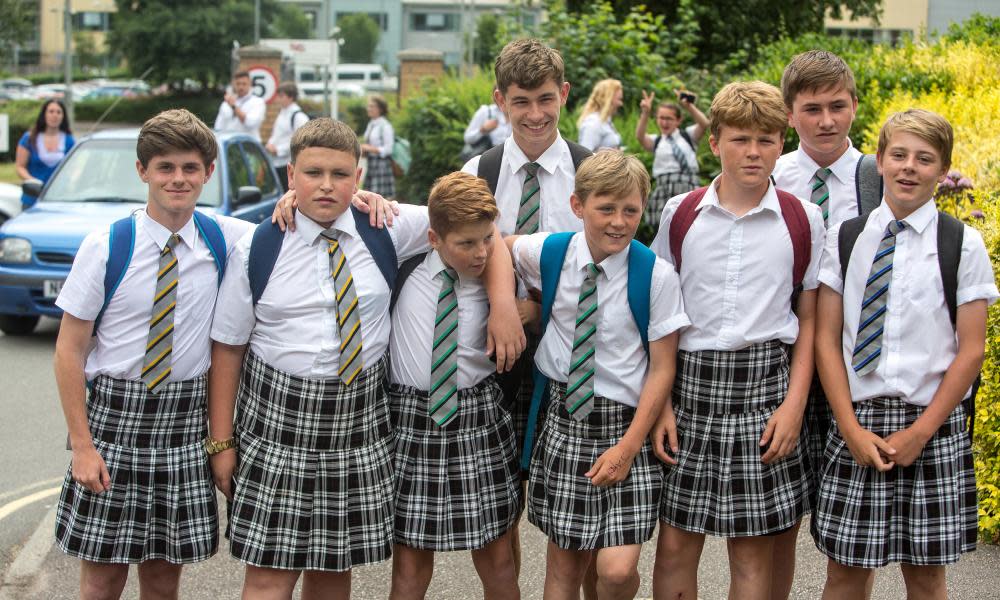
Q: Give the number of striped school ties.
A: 8